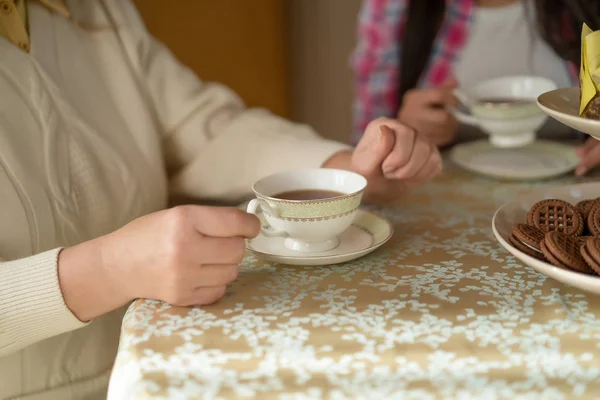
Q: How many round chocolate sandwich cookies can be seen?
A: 6